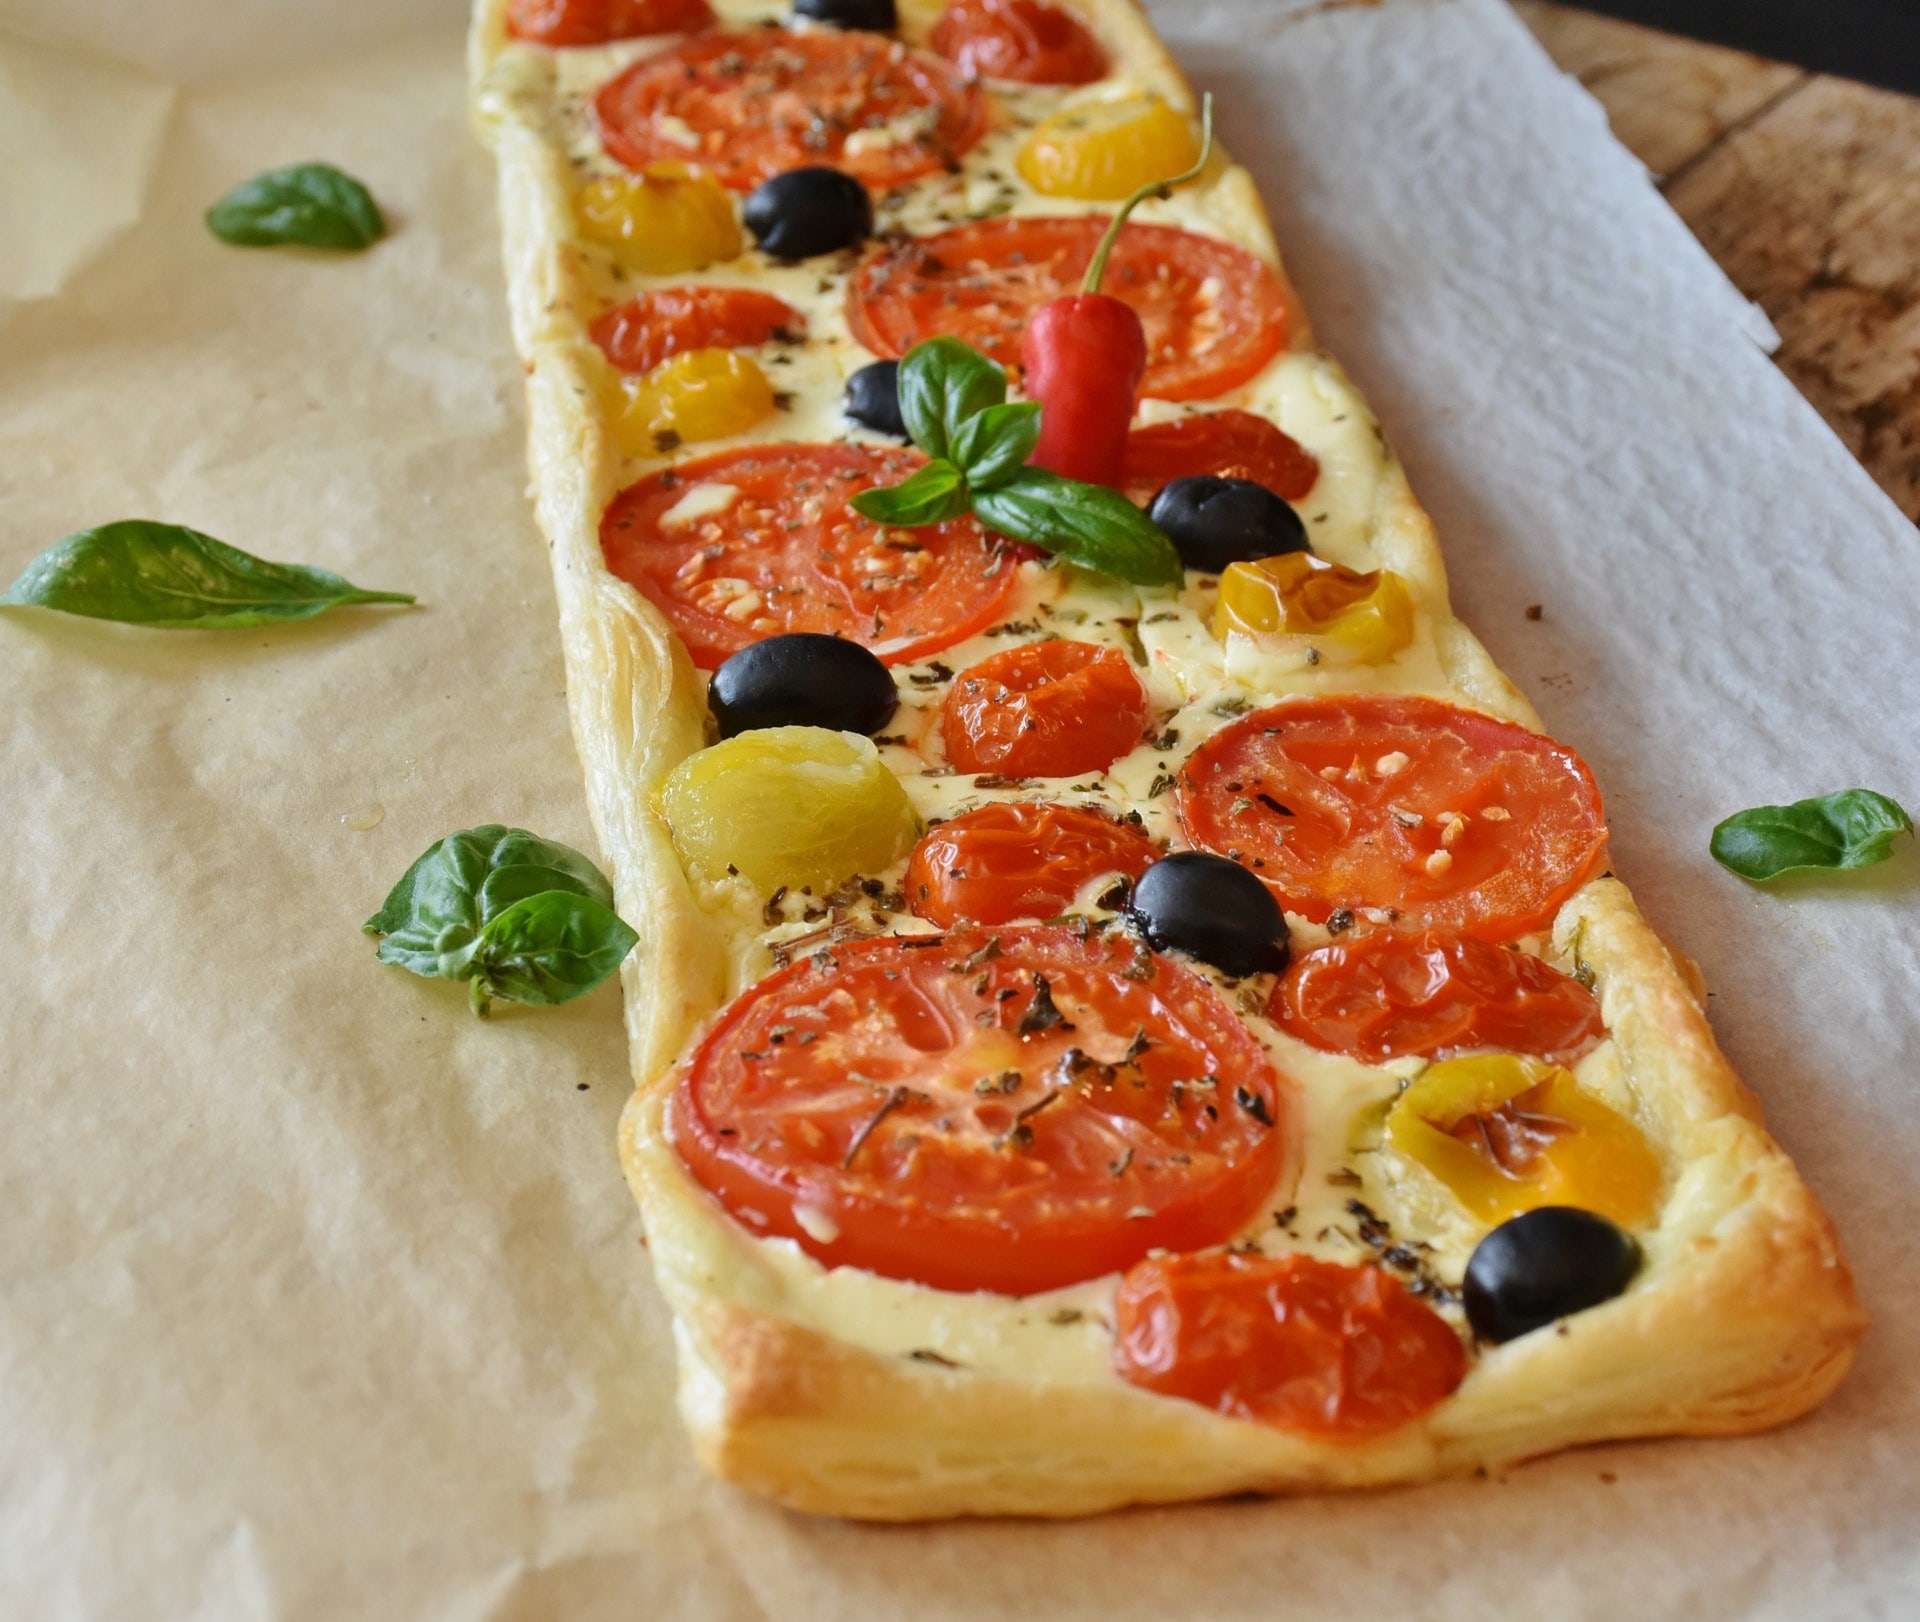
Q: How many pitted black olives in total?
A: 7